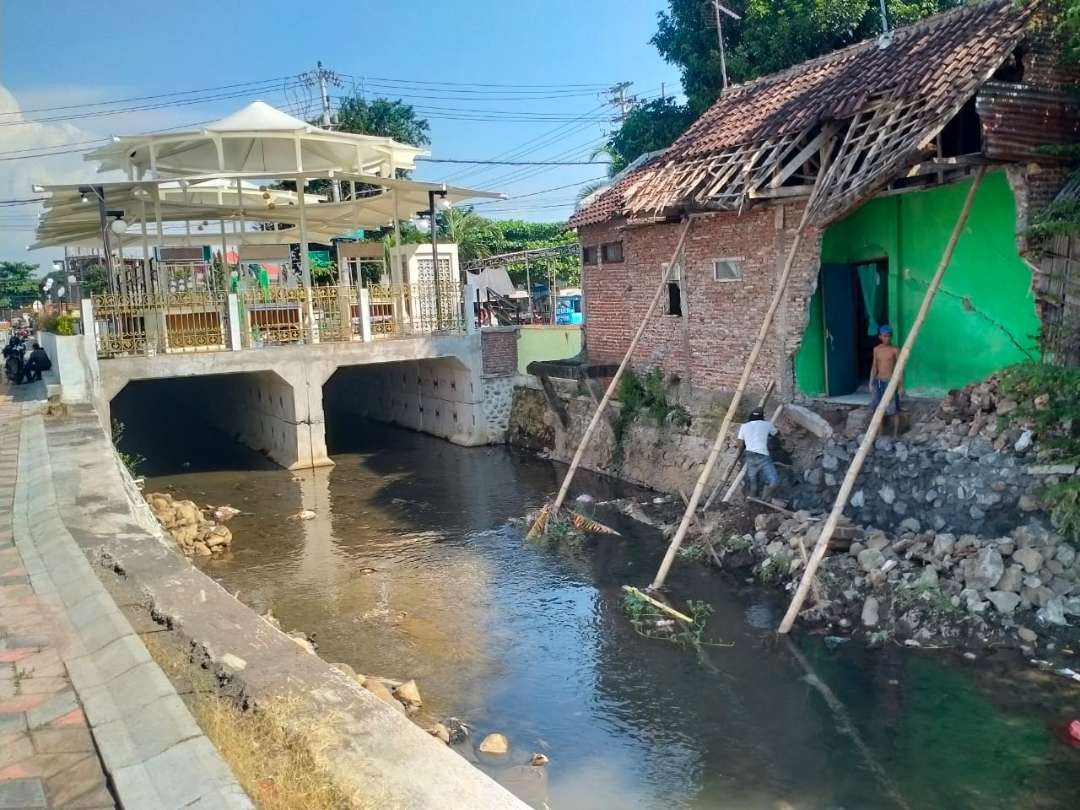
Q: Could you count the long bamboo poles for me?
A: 3